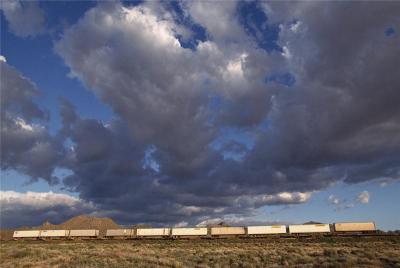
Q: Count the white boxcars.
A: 6